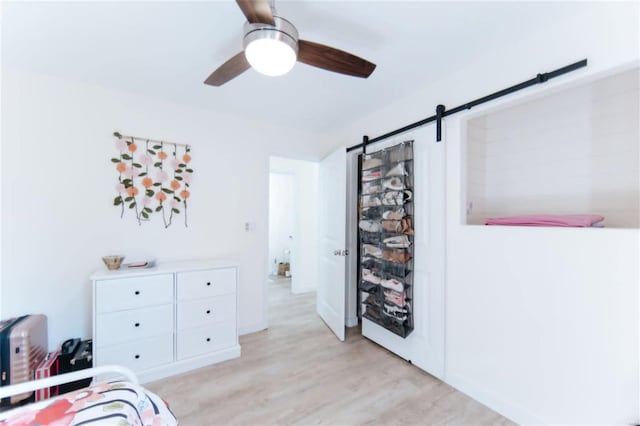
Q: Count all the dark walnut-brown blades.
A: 3